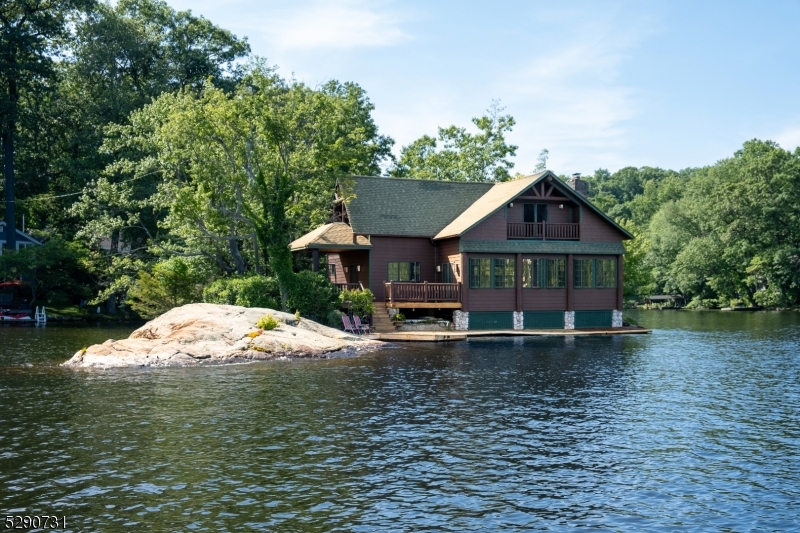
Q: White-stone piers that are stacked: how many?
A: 4